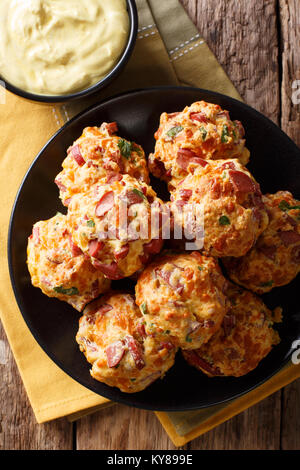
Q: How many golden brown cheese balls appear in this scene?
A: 9